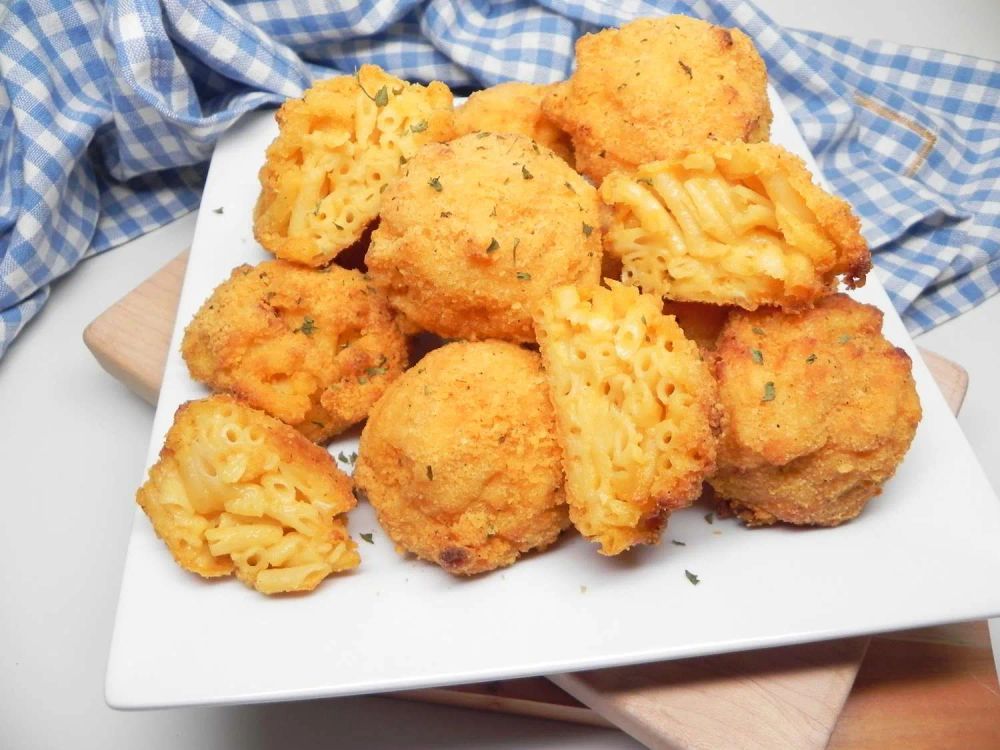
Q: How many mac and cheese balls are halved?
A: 4